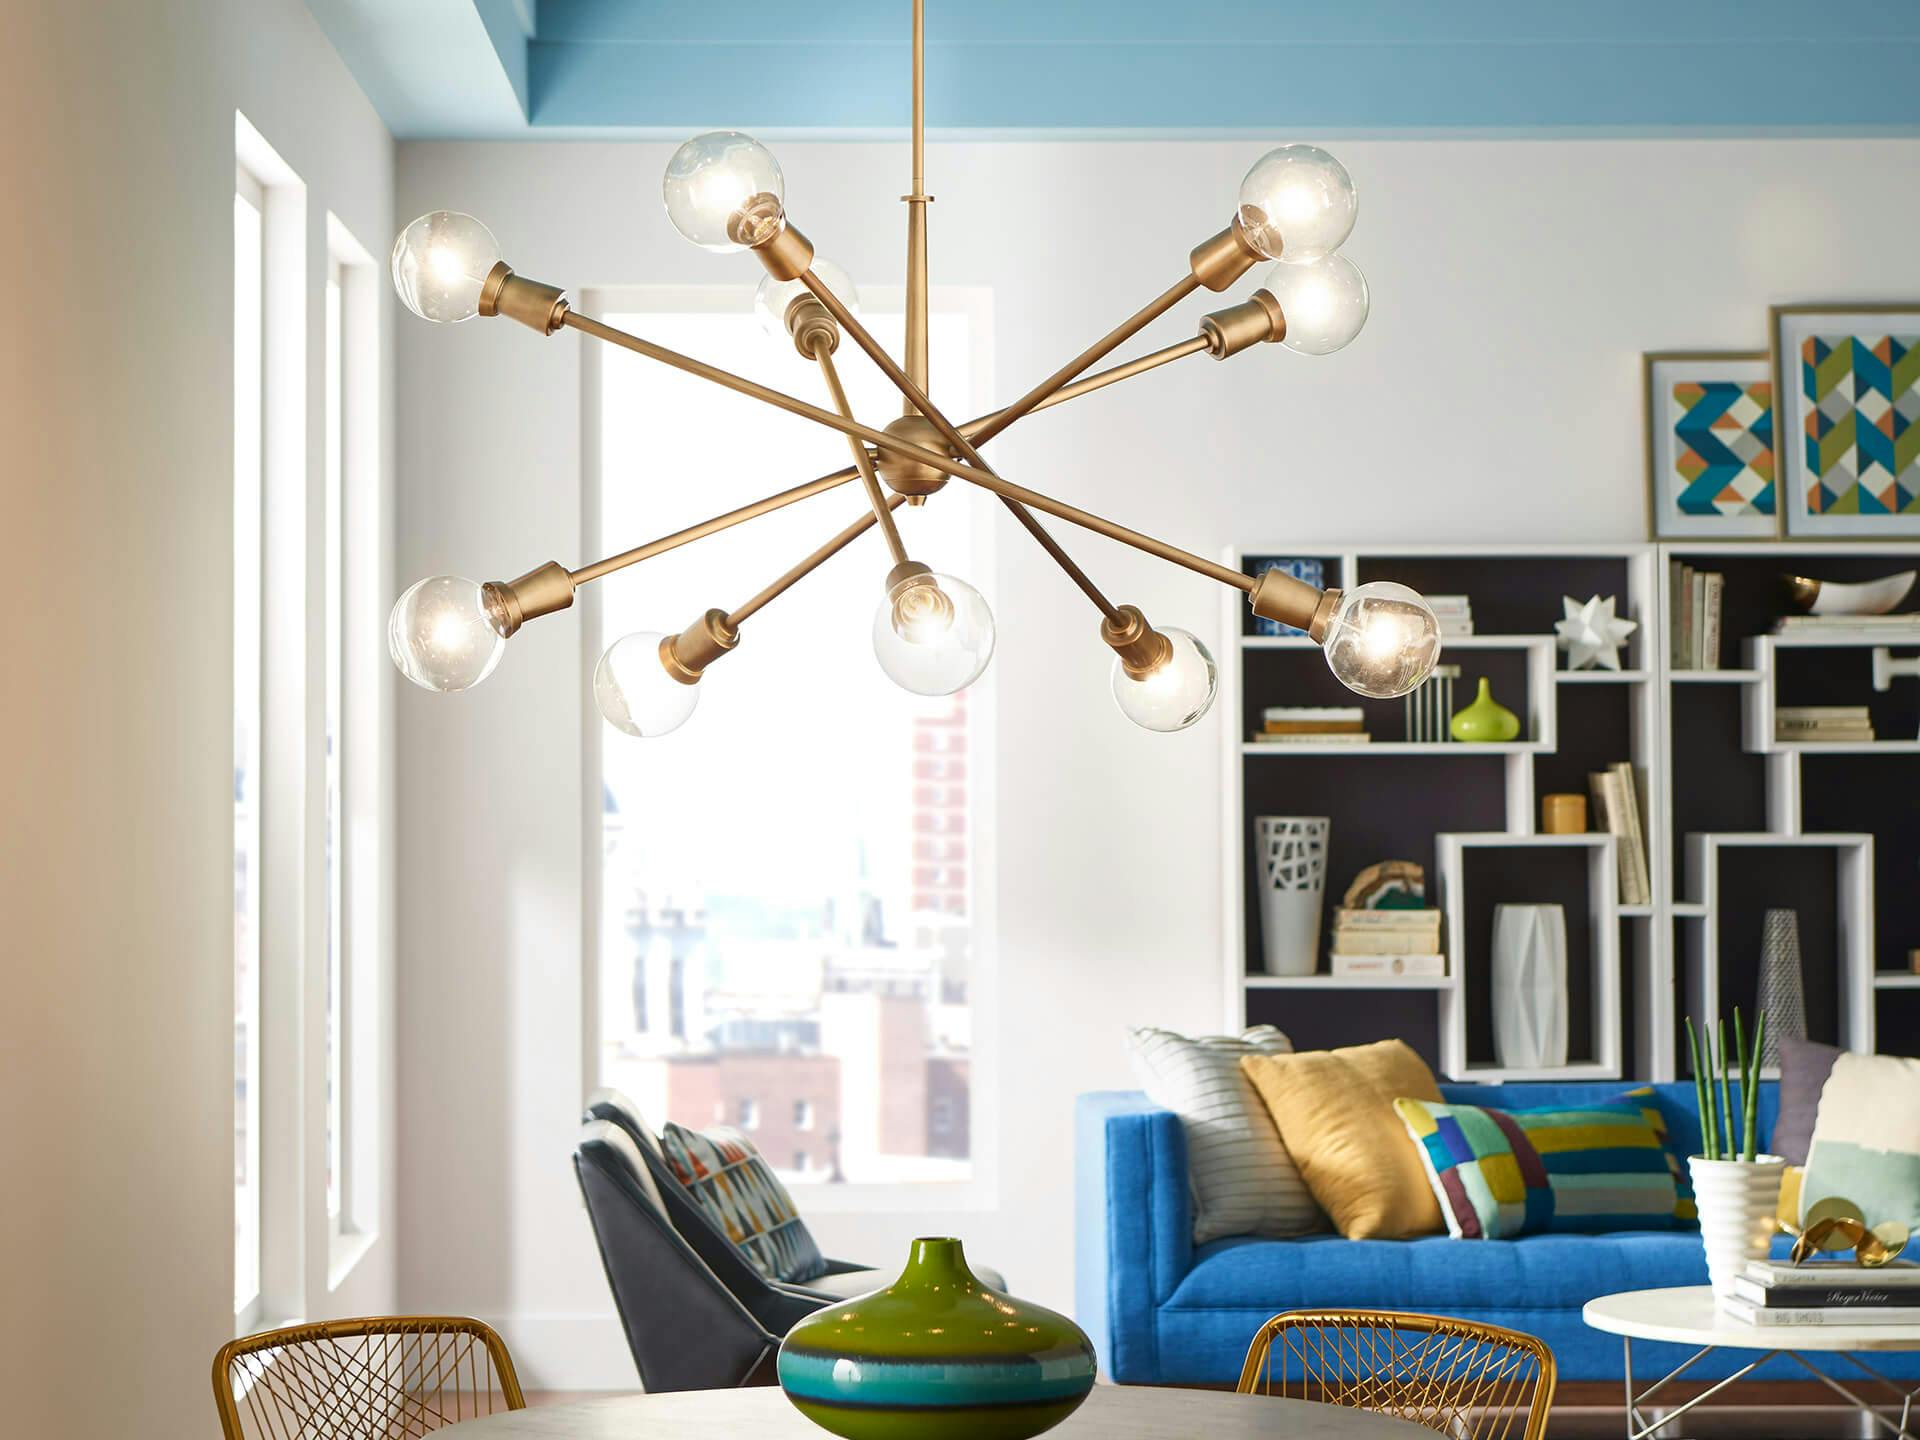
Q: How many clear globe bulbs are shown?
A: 10